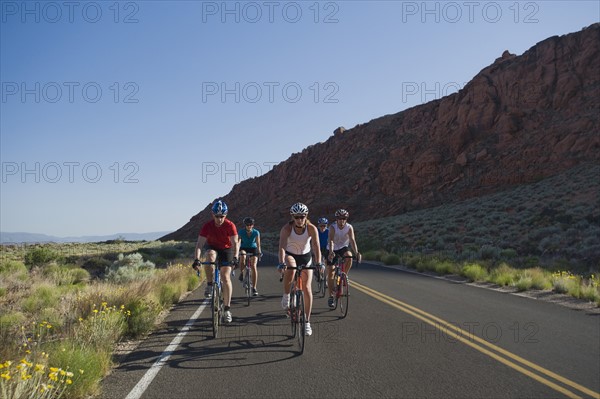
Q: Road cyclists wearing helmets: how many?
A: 5